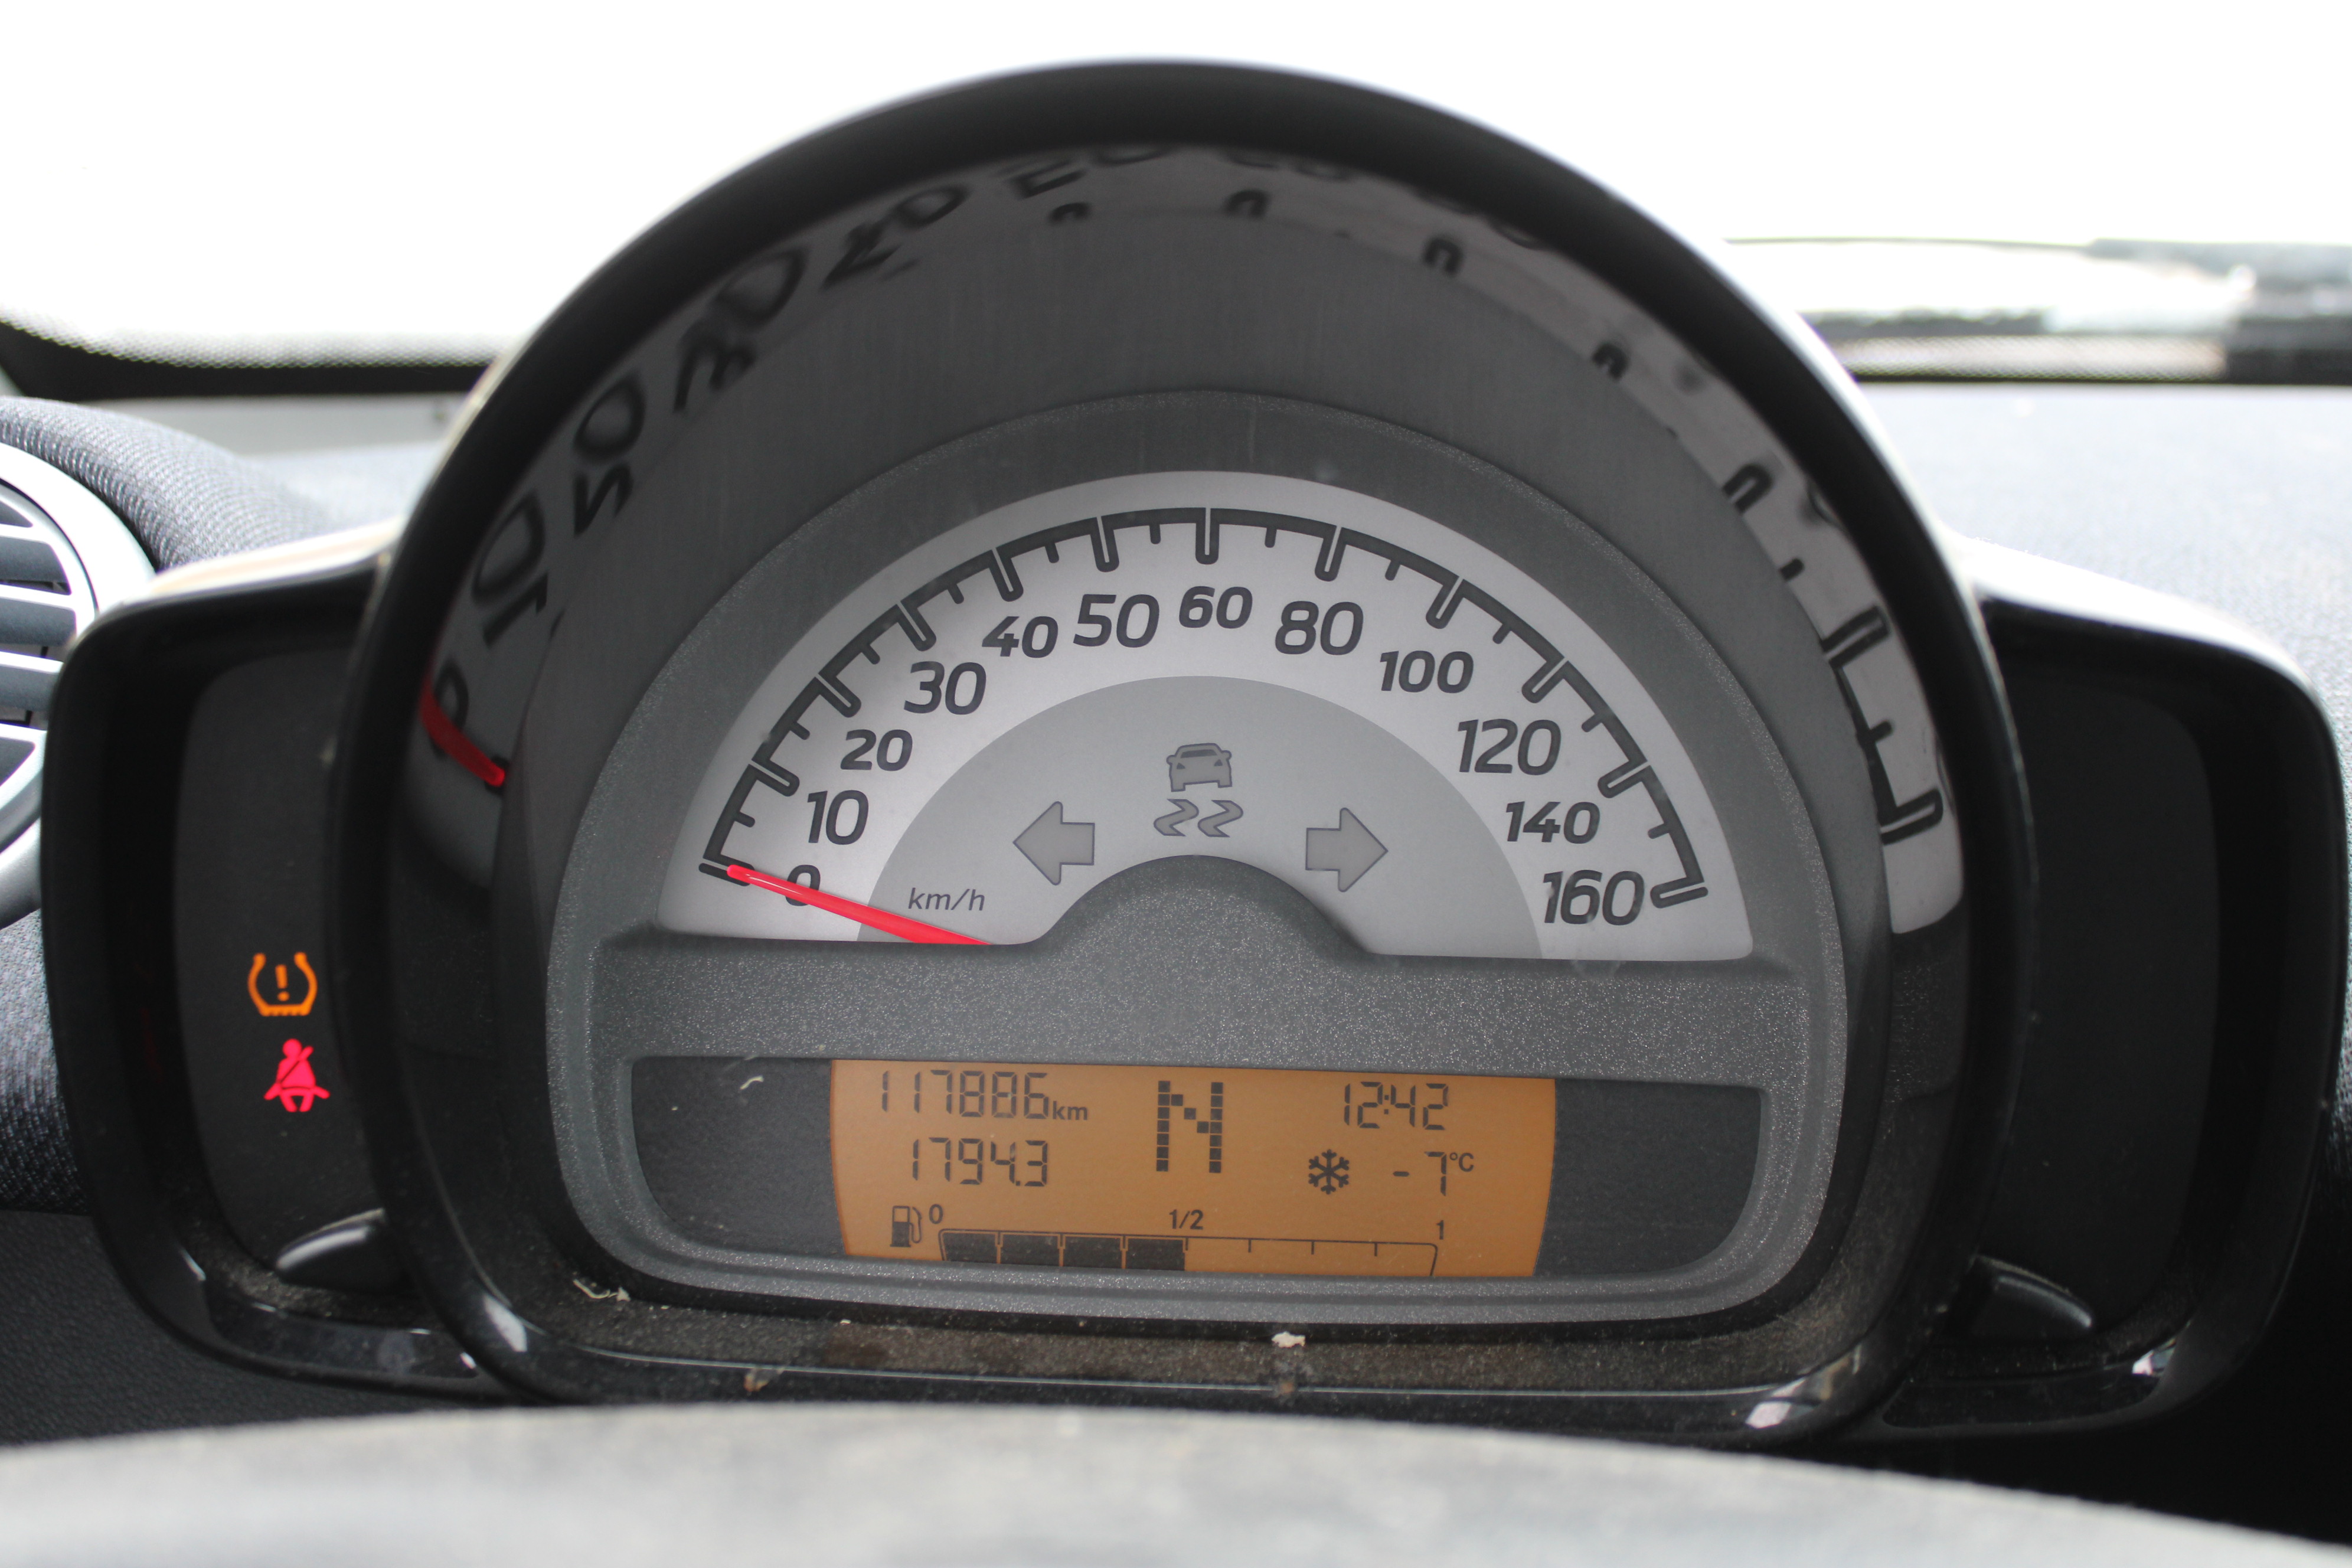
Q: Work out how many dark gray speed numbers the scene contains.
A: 12